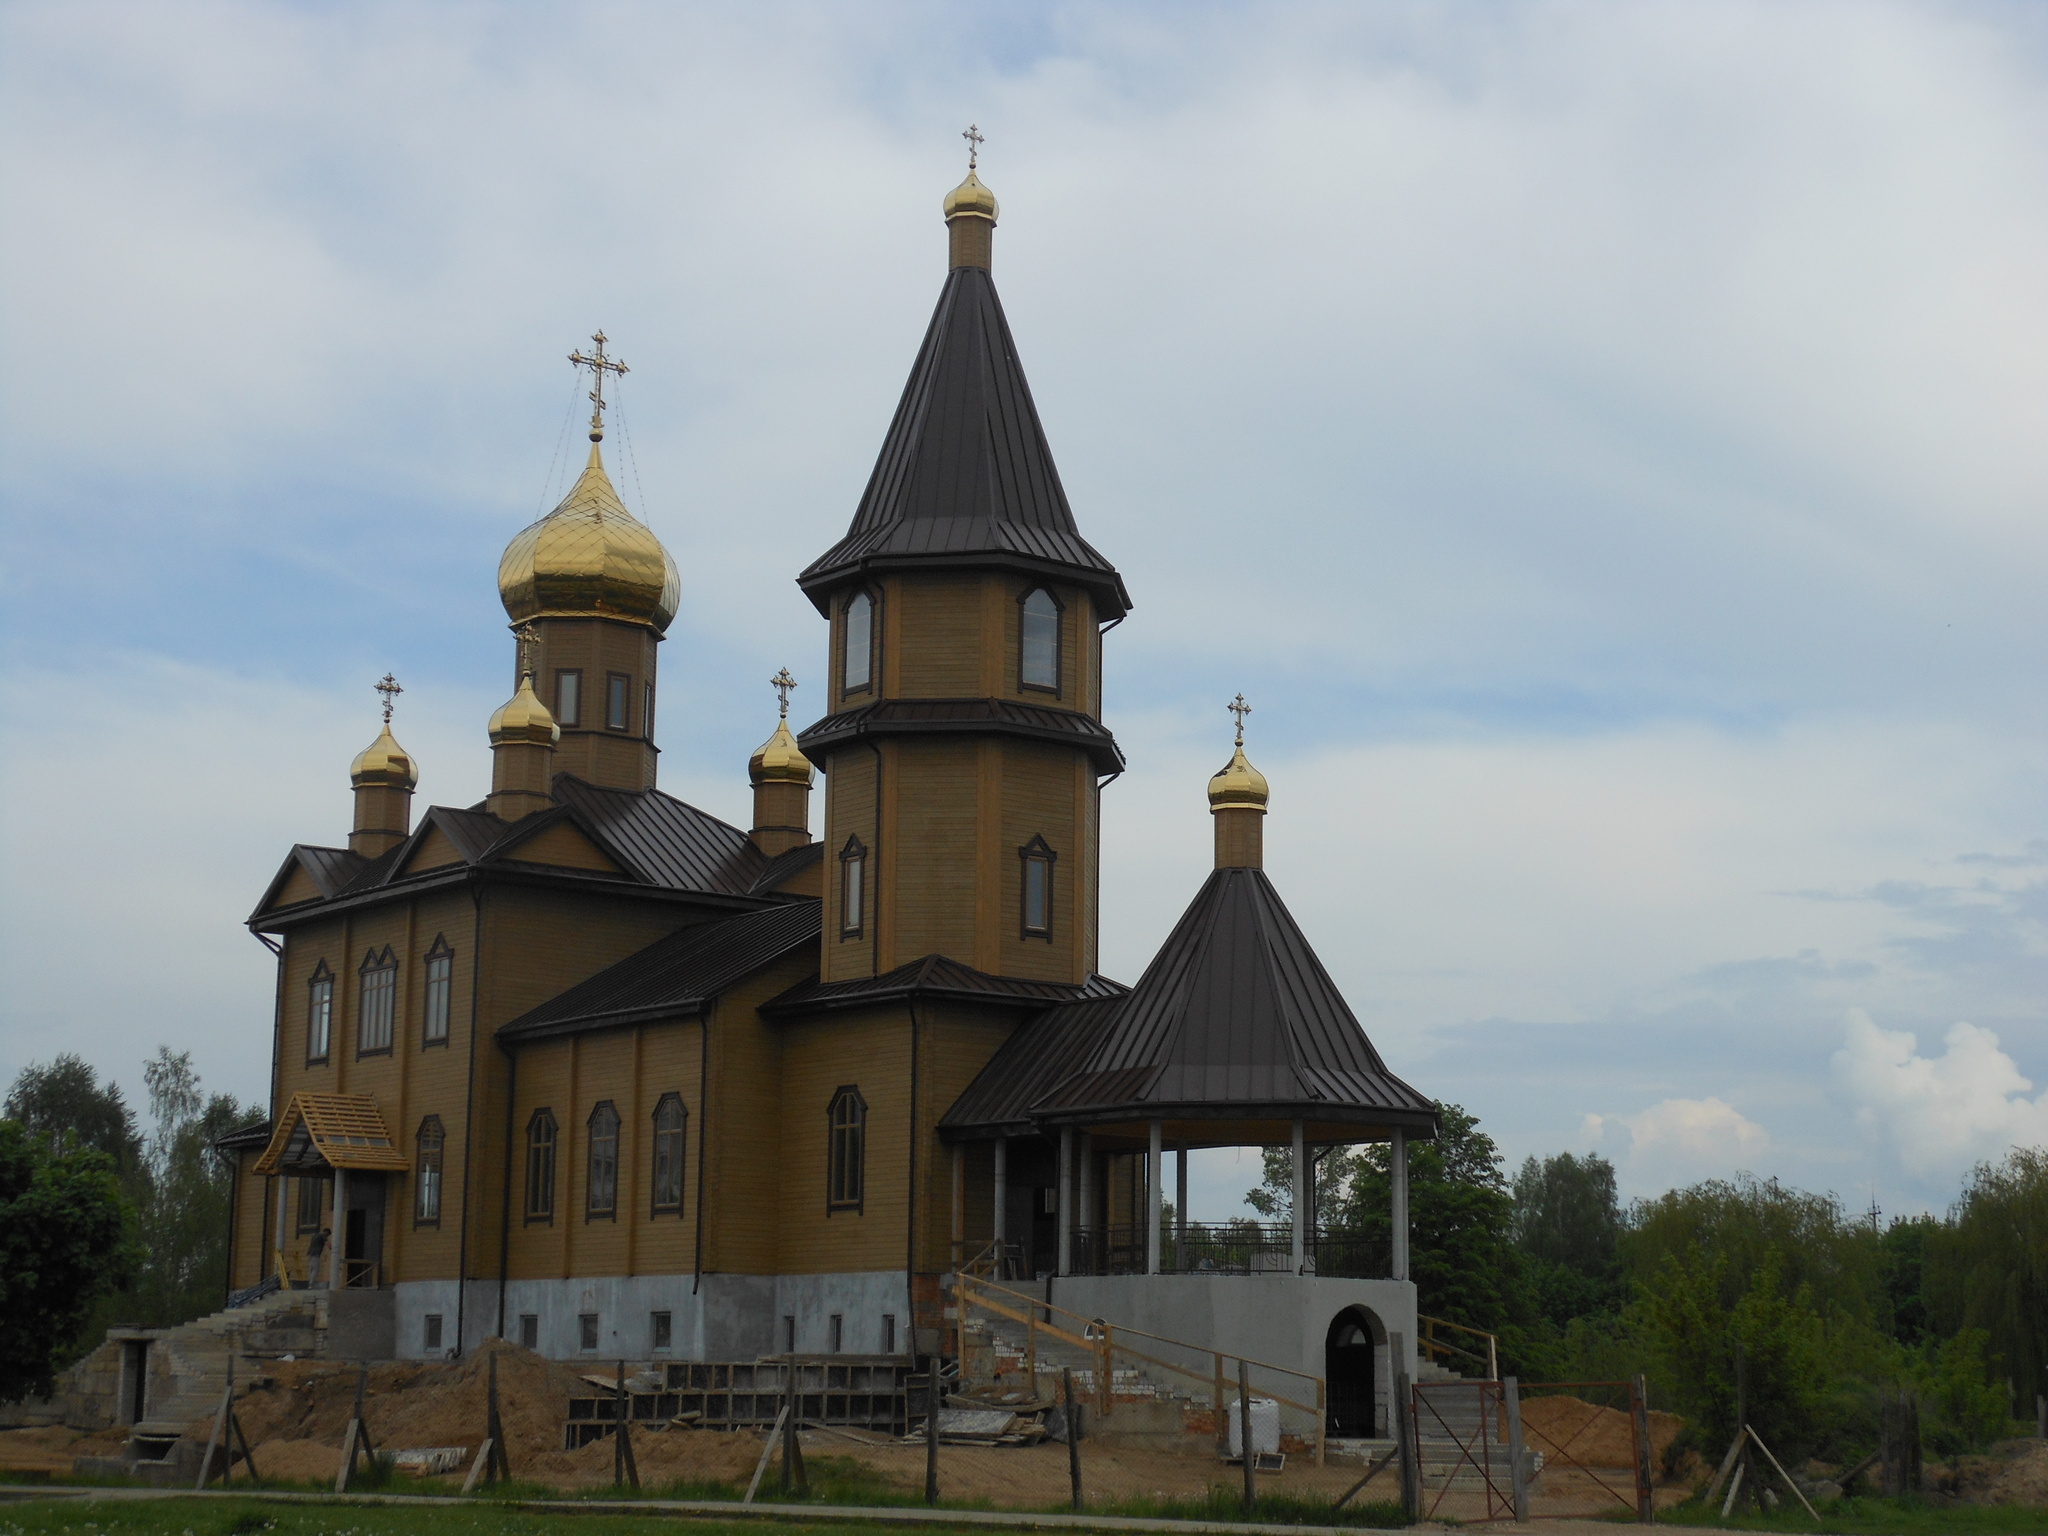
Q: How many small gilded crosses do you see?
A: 5